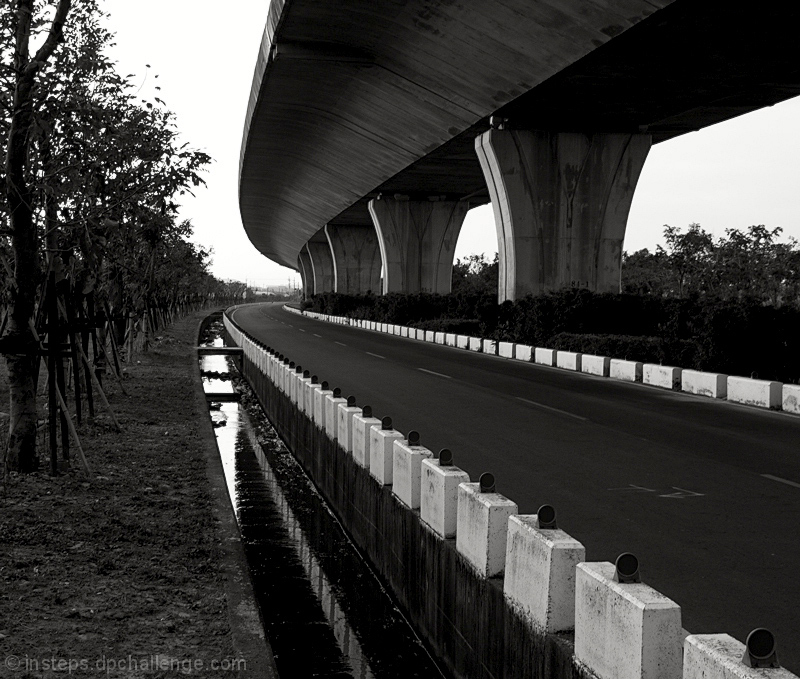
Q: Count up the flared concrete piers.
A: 5